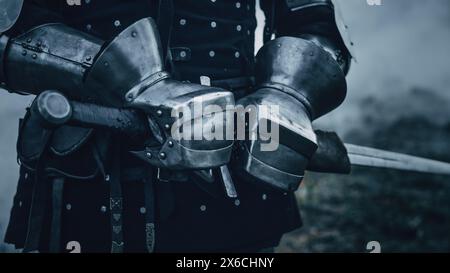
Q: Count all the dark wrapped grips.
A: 1